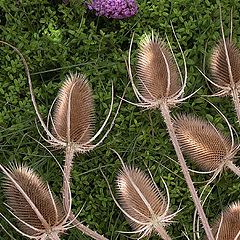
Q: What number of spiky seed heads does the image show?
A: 7